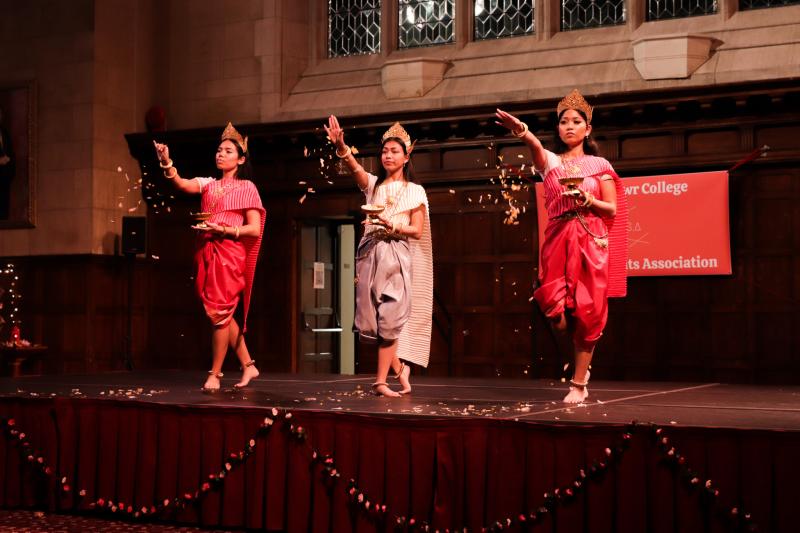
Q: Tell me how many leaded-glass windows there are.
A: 6